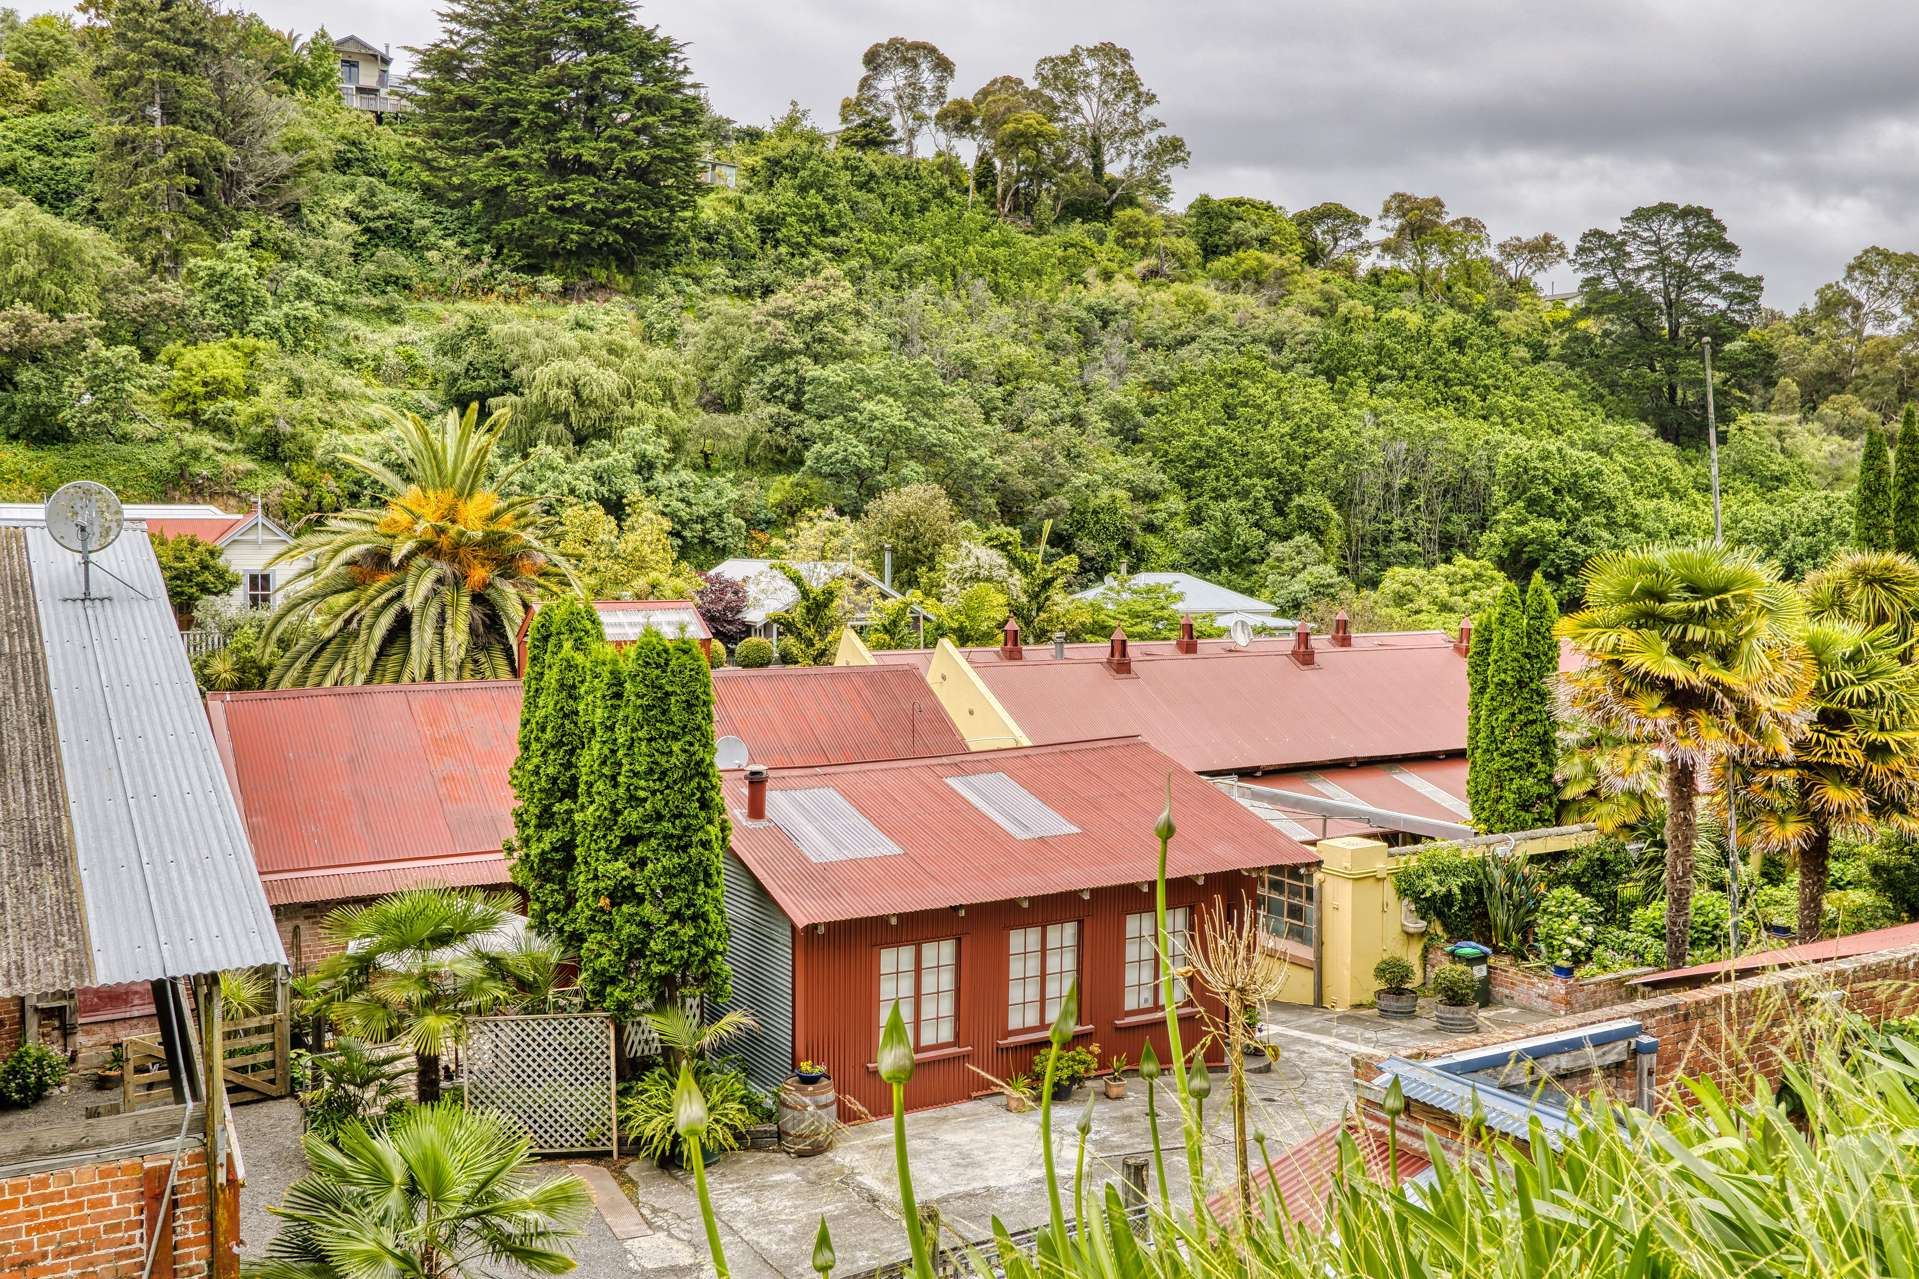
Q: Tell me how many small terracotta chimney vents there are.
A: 6